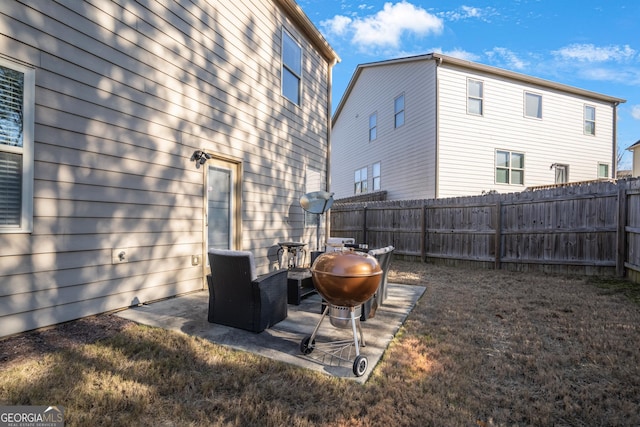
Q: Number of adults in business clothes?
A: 0